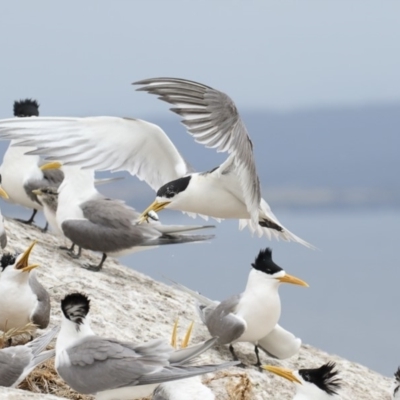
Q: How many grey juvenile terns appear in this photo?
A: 1